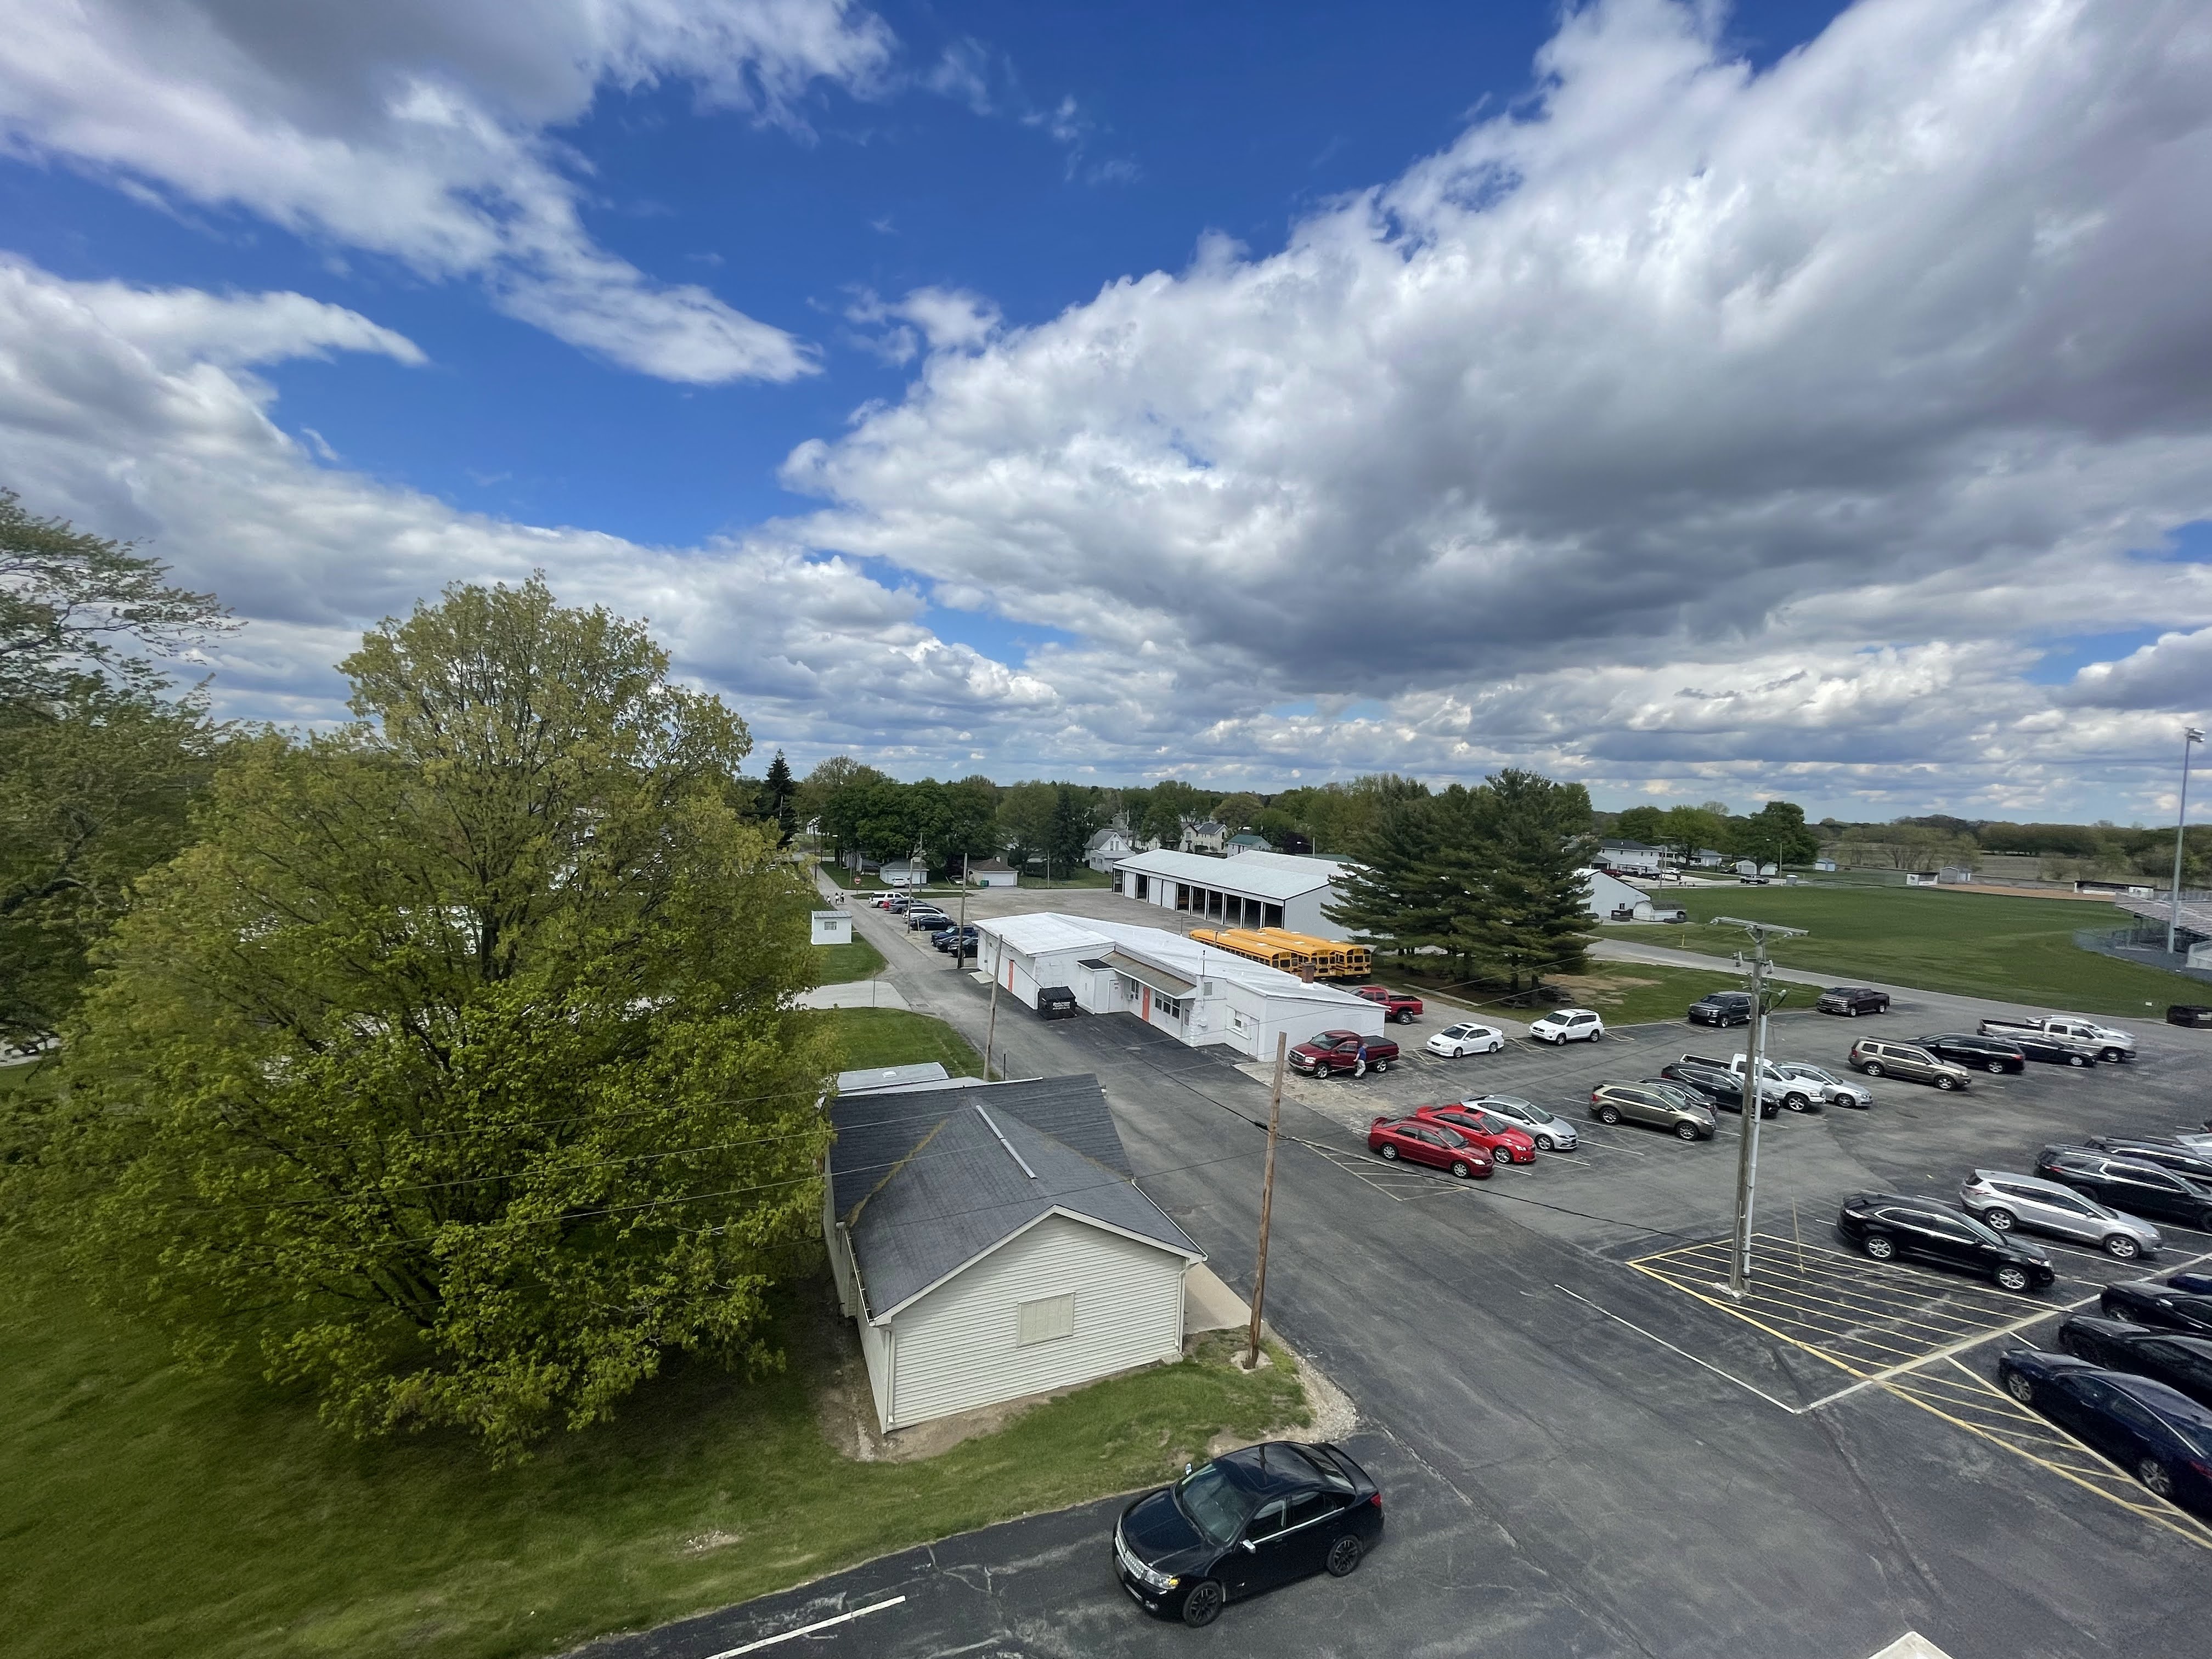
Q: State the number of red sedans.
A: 2